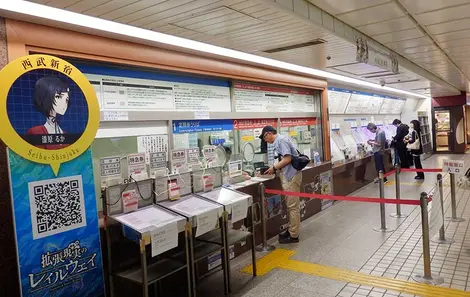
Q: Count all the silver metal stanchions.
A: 6